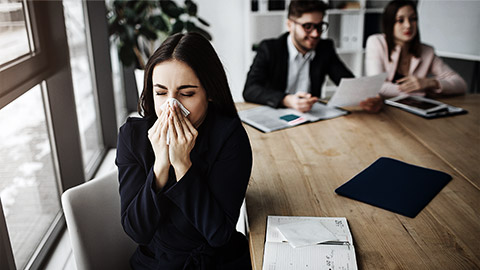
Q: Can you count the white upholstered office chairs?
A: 1